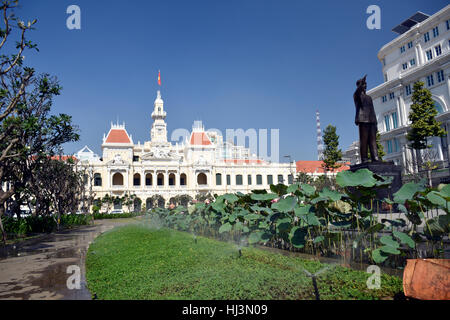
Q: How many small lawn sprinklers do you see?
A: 3